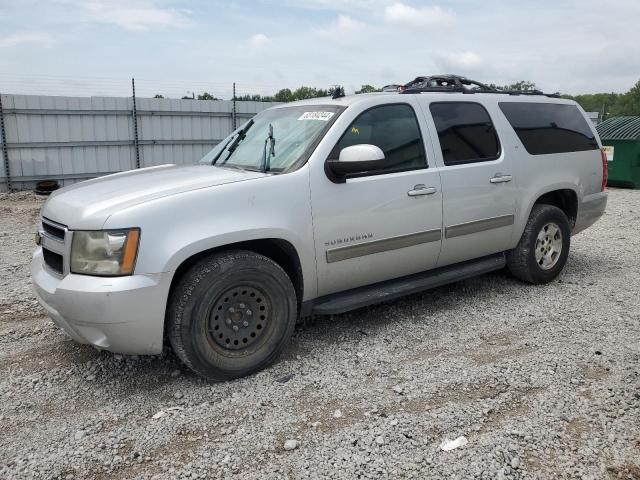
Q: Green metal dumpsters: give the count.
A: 1